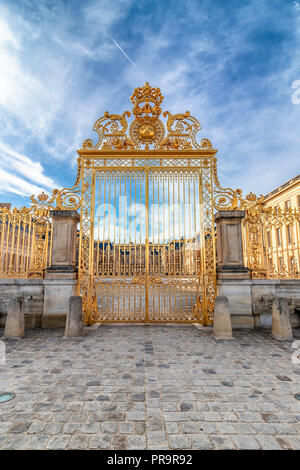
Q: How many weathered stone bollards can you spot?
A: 4